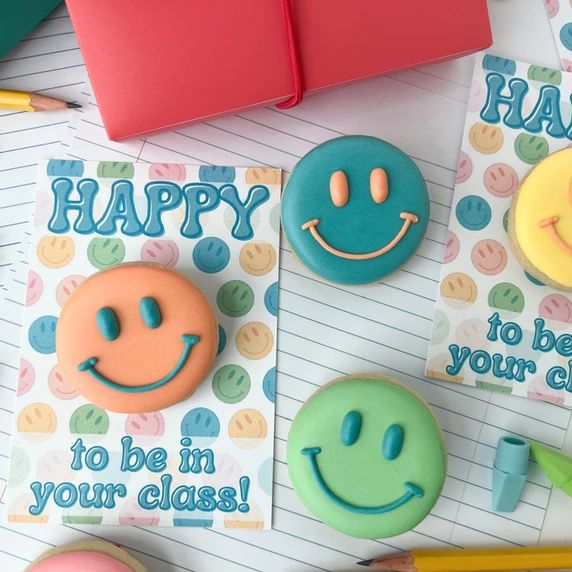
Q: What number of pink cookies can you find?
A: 1